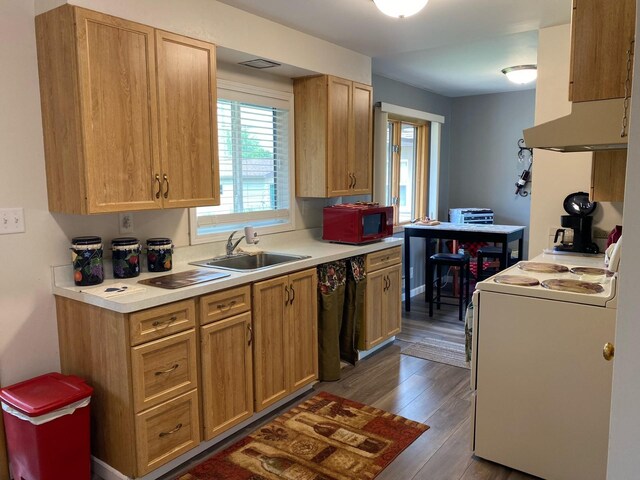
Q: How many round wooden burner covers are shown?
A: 4